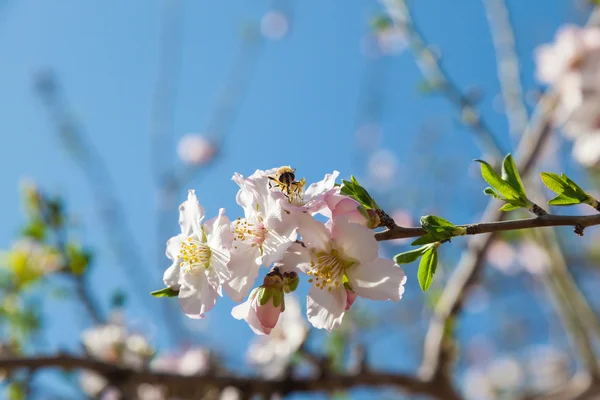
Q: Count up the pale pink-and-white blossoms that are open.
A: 4